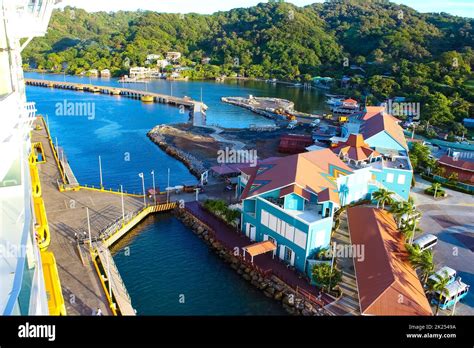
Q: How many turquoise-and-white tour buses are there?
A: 2